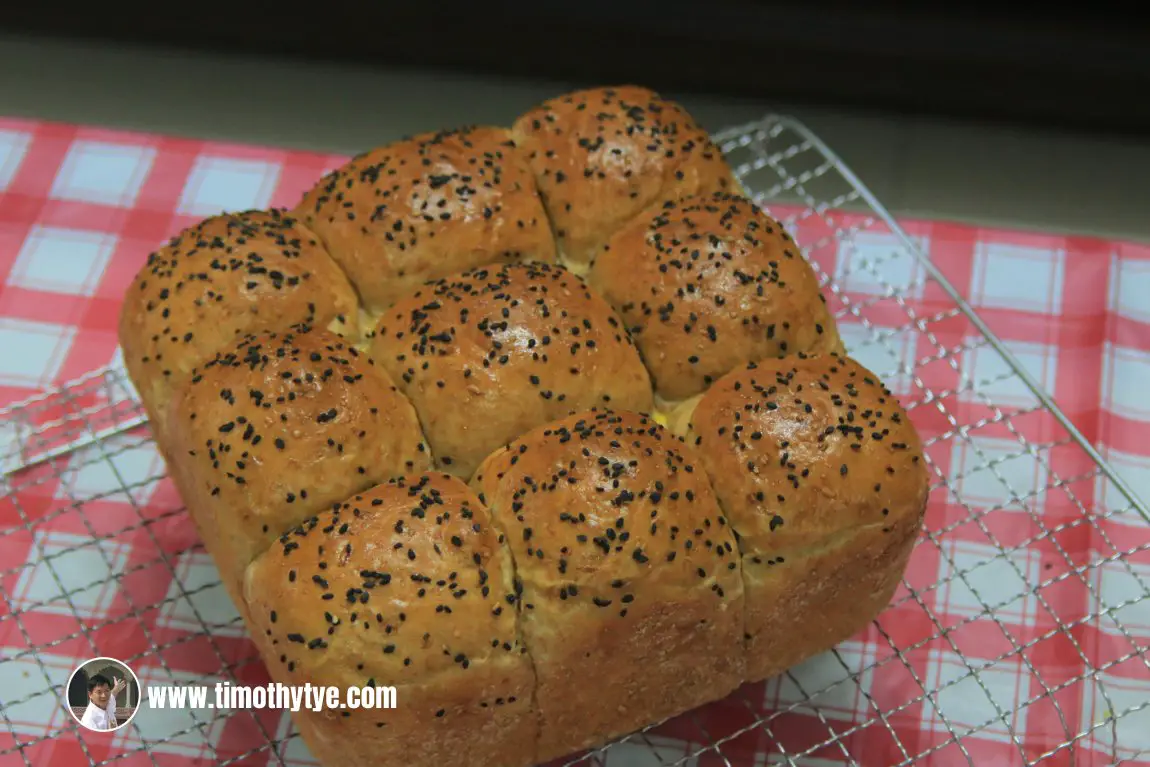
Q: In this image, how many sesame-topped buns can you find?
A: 9